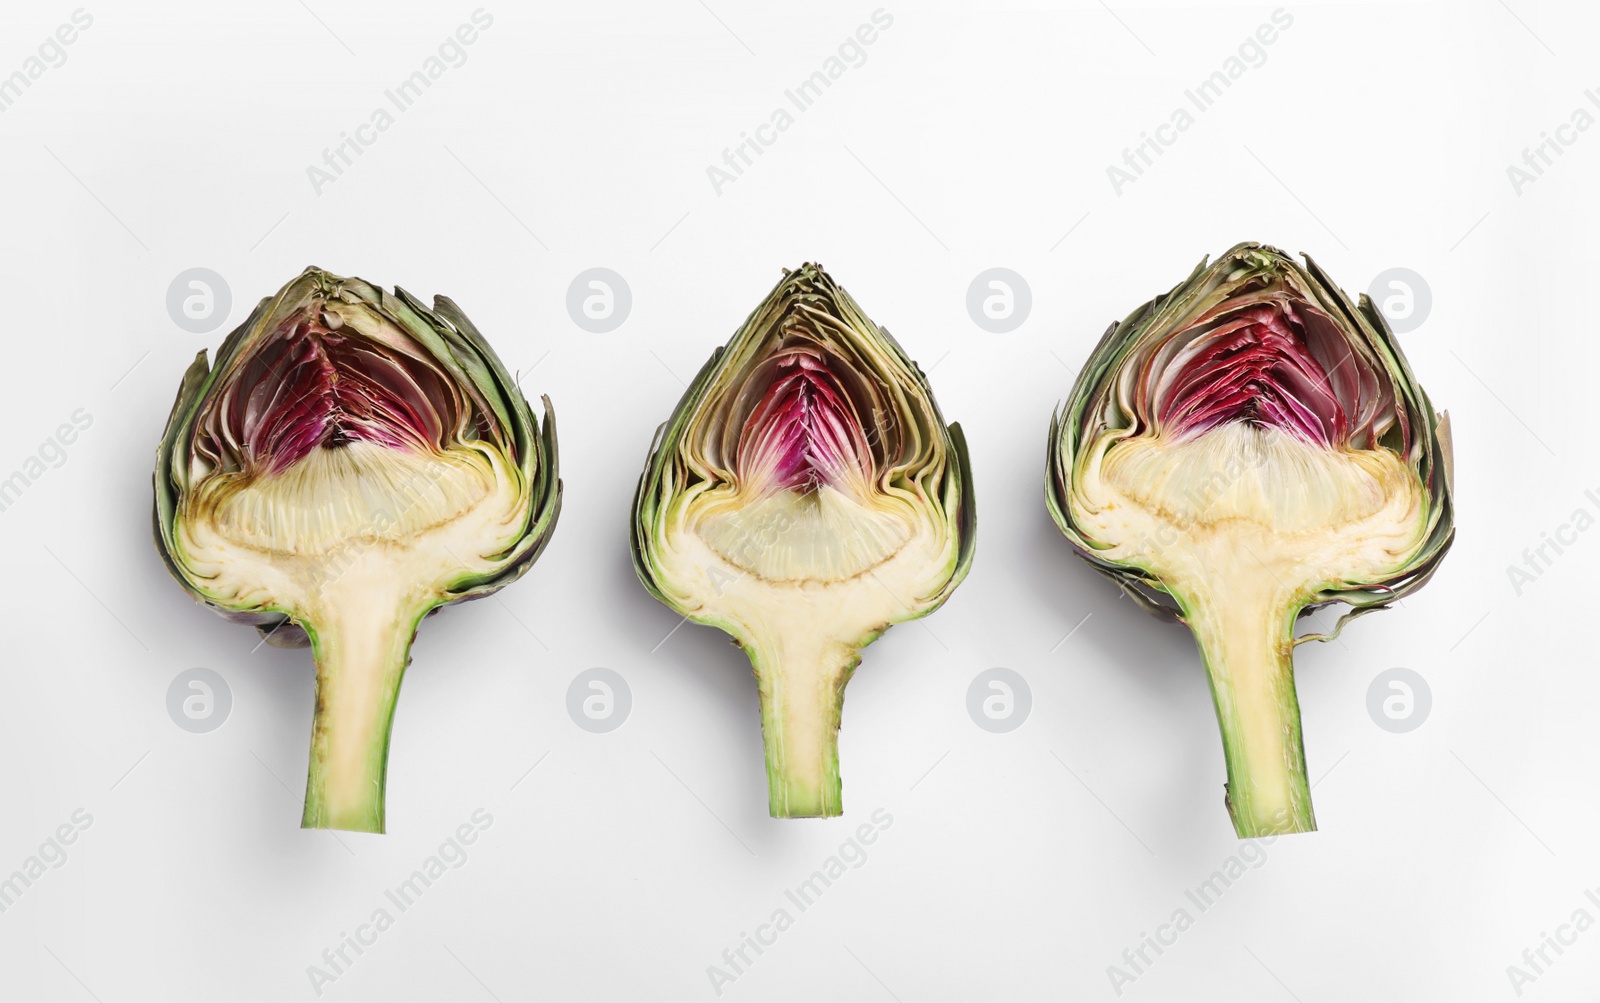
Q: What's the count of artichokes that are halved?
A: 3